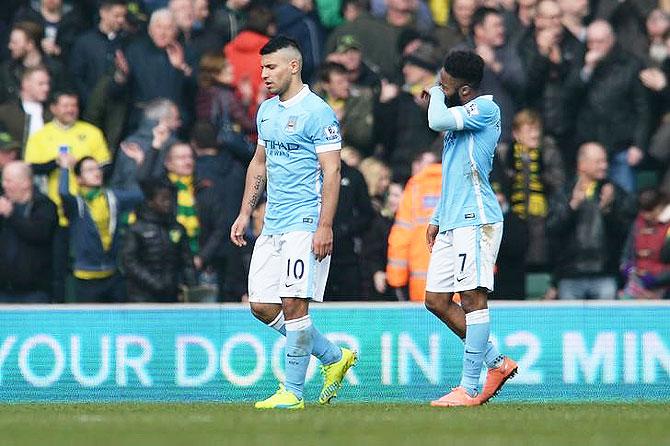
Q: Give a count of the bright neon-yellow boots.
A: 2